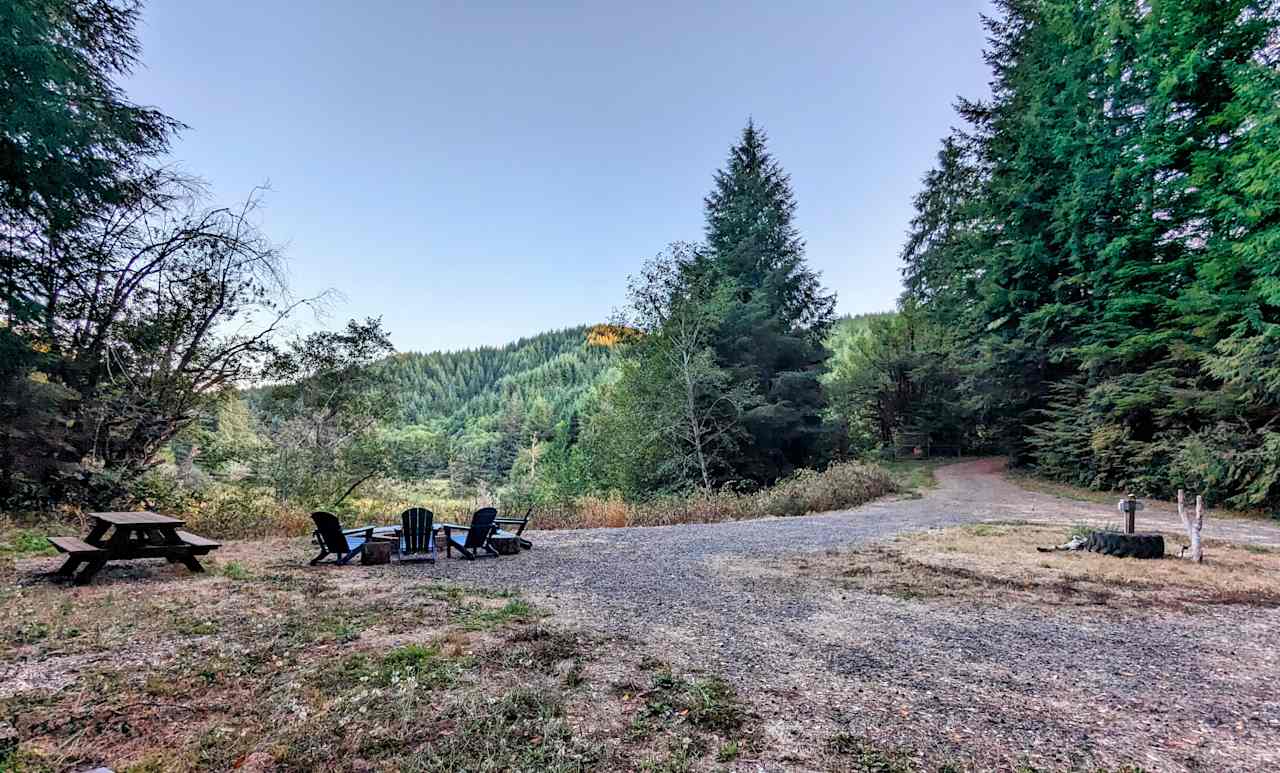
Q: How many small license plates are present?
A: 0